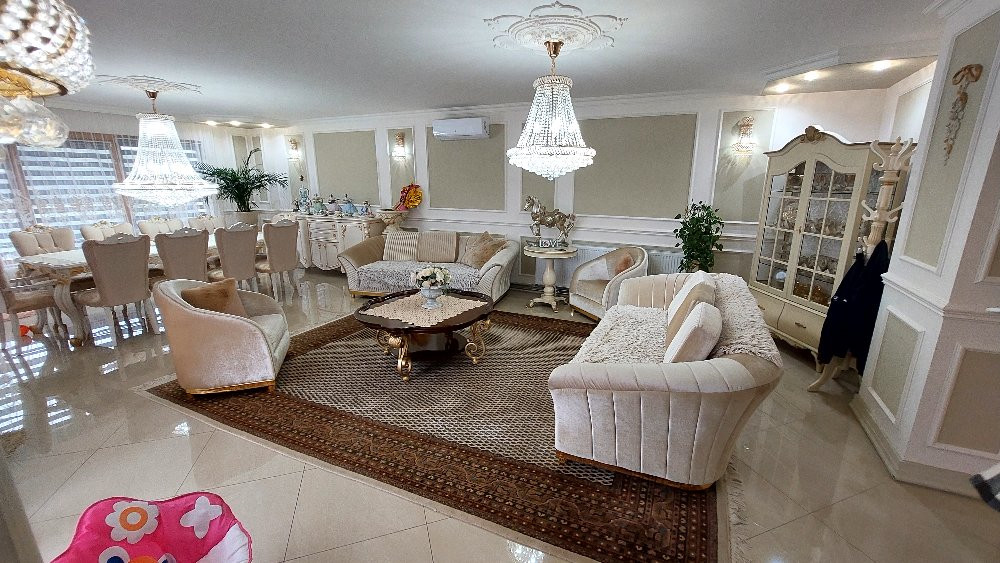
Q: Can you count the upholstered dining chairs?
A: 10